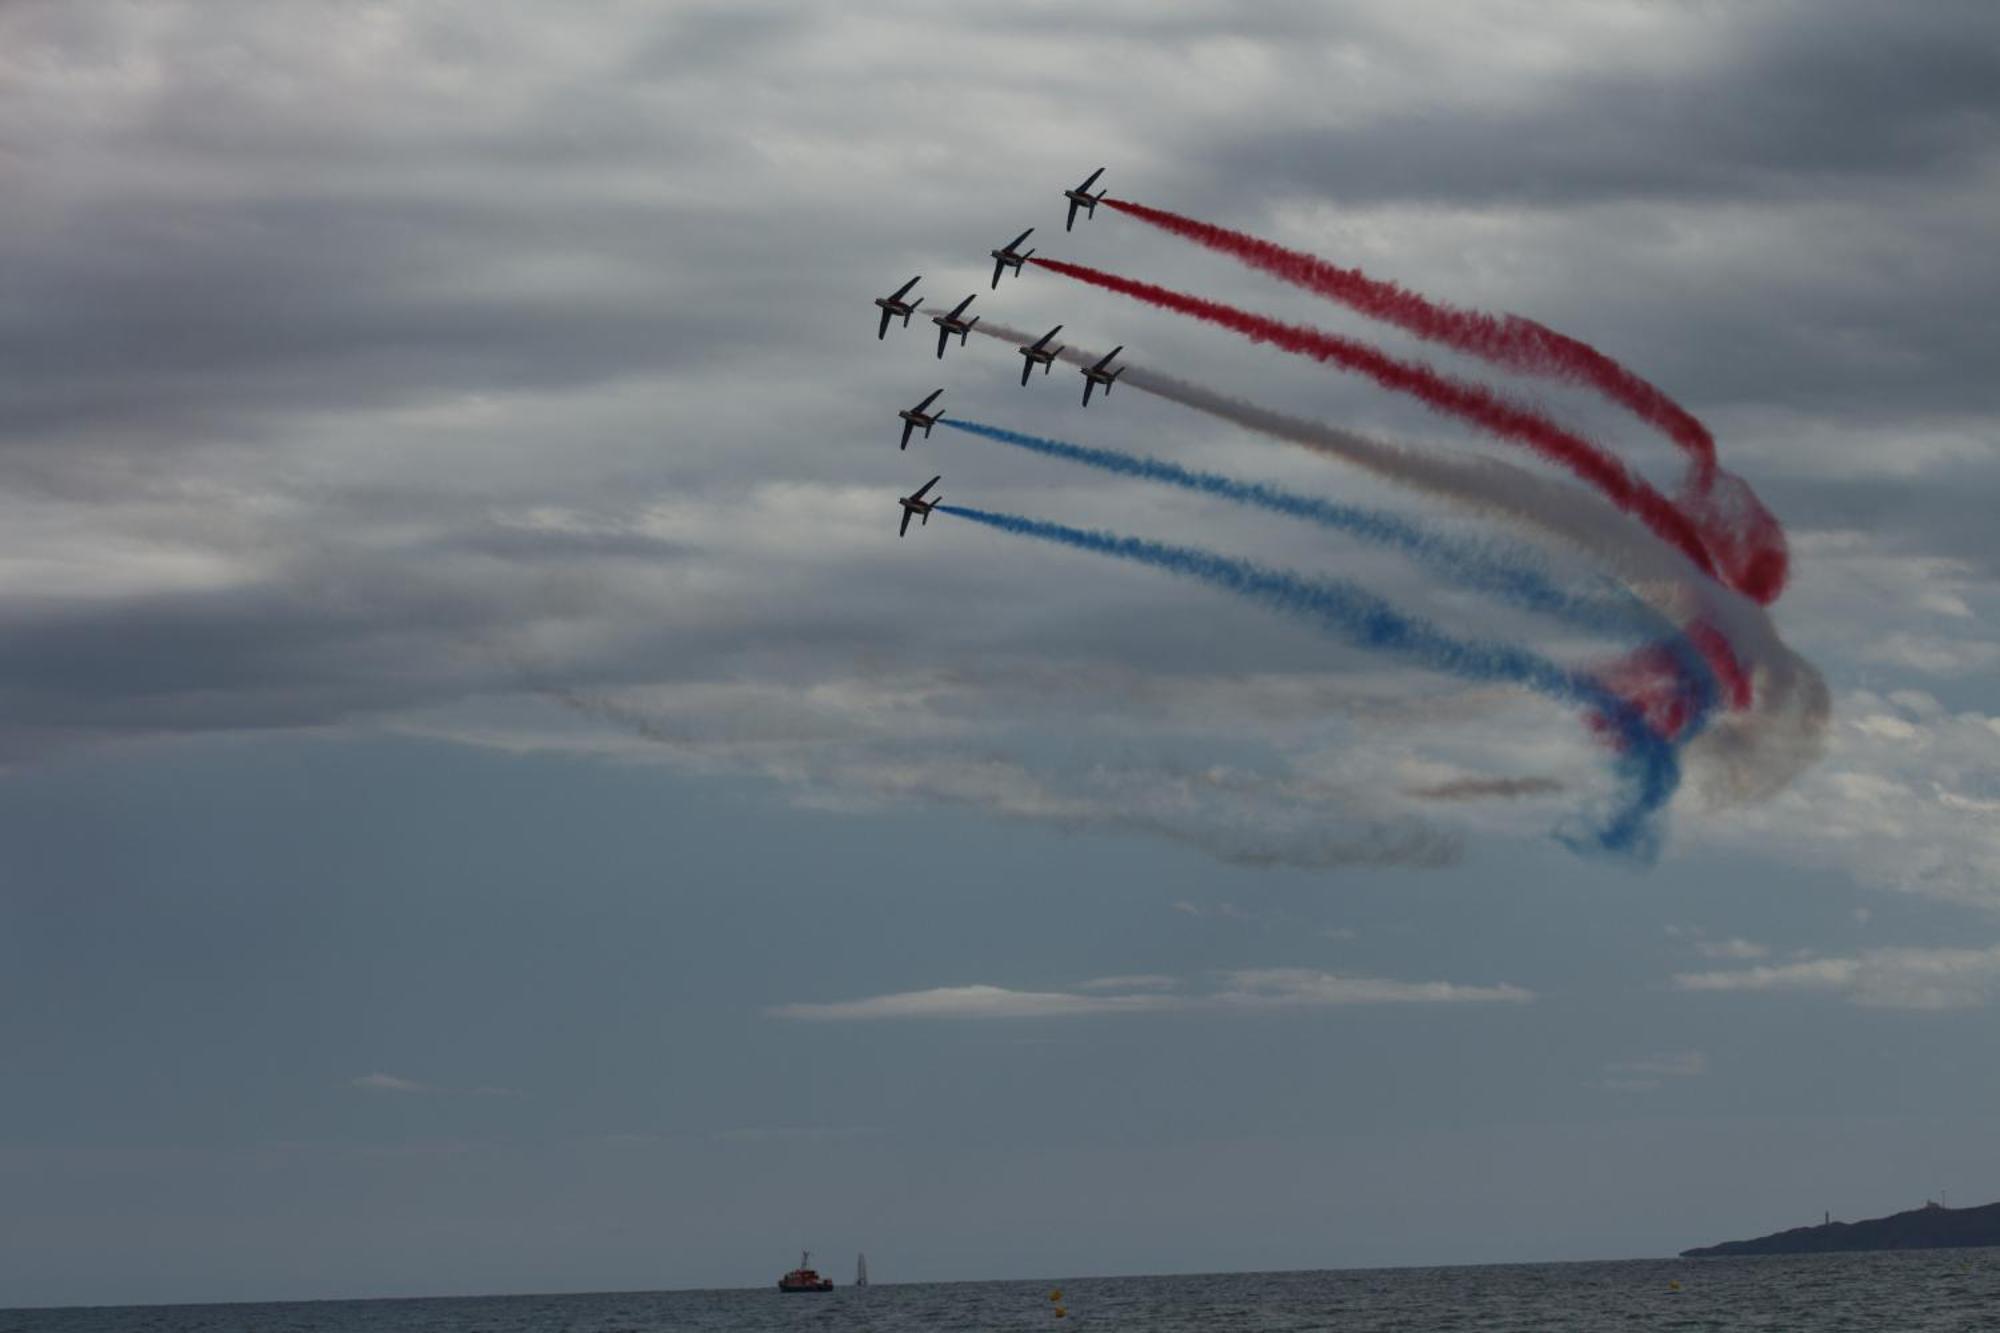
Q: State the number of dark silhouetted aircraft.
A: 8